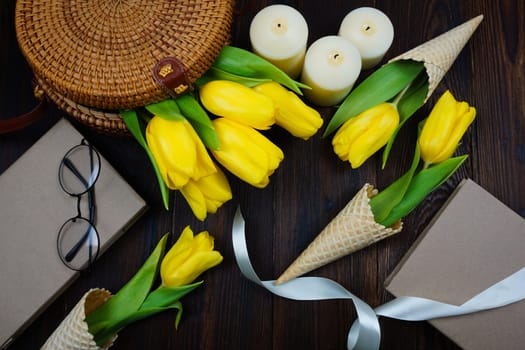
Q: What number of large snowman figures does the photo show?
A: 0